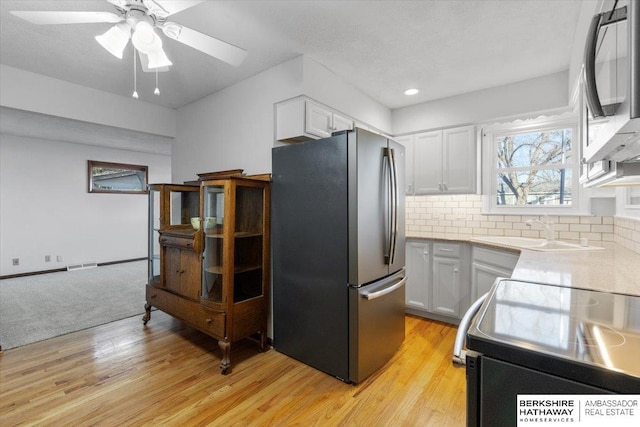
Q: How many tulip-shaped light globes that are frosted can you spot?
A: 3